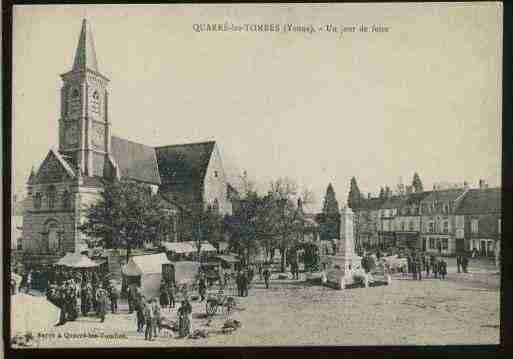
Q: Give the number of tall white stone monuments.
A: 1